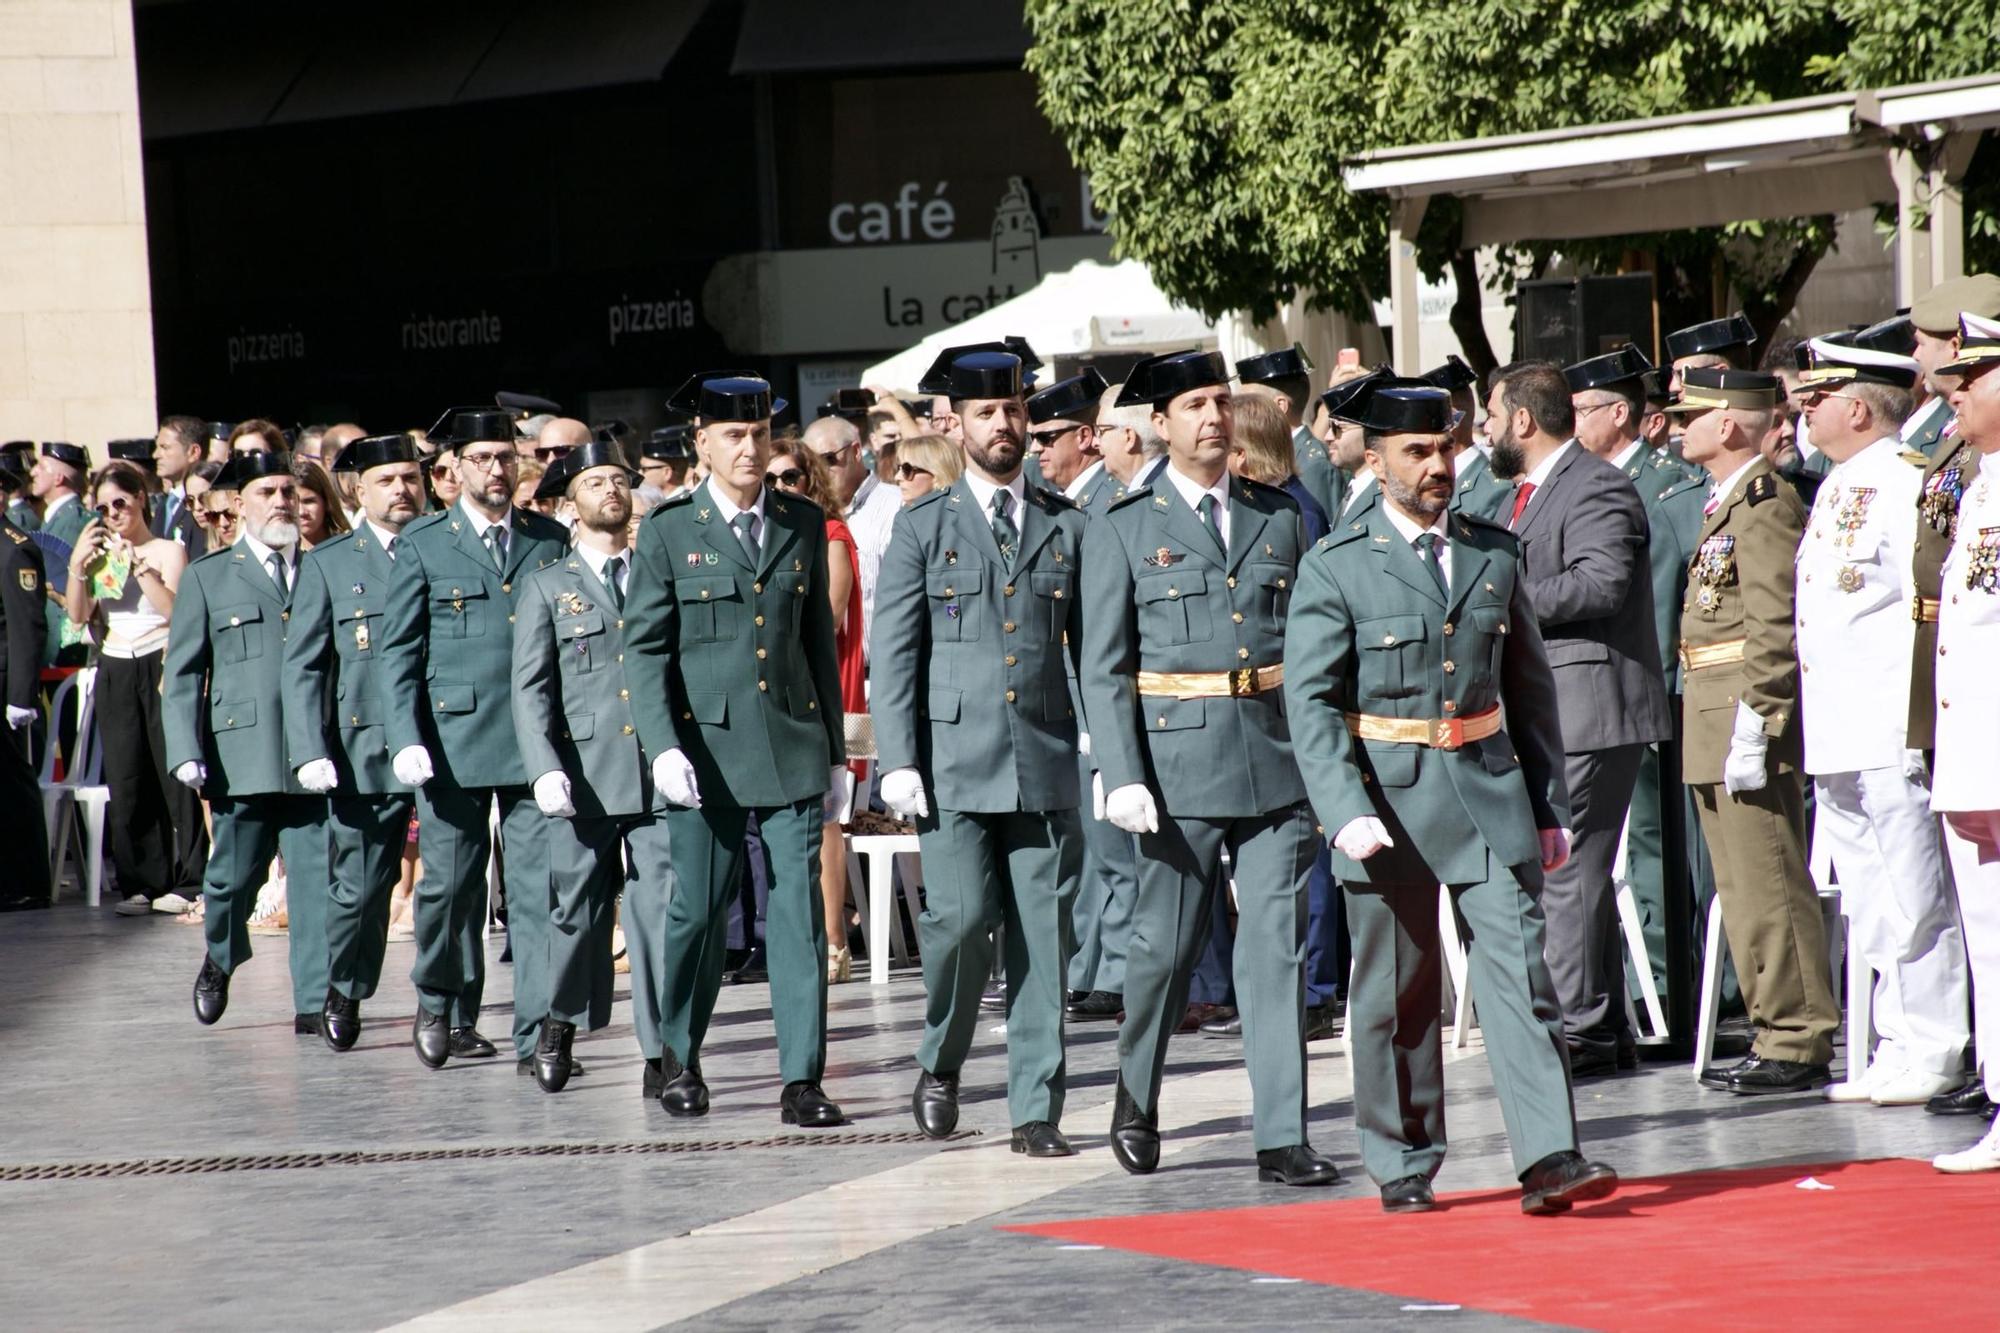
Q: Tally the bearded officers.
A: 6